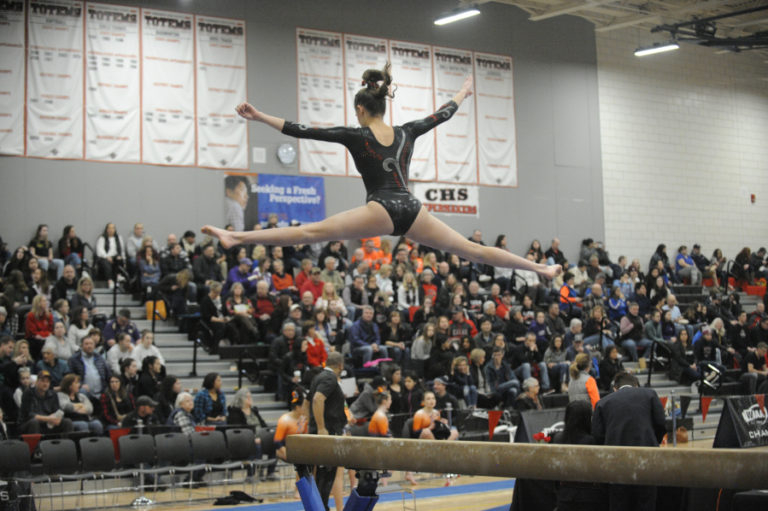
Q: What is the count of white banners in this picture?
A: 11